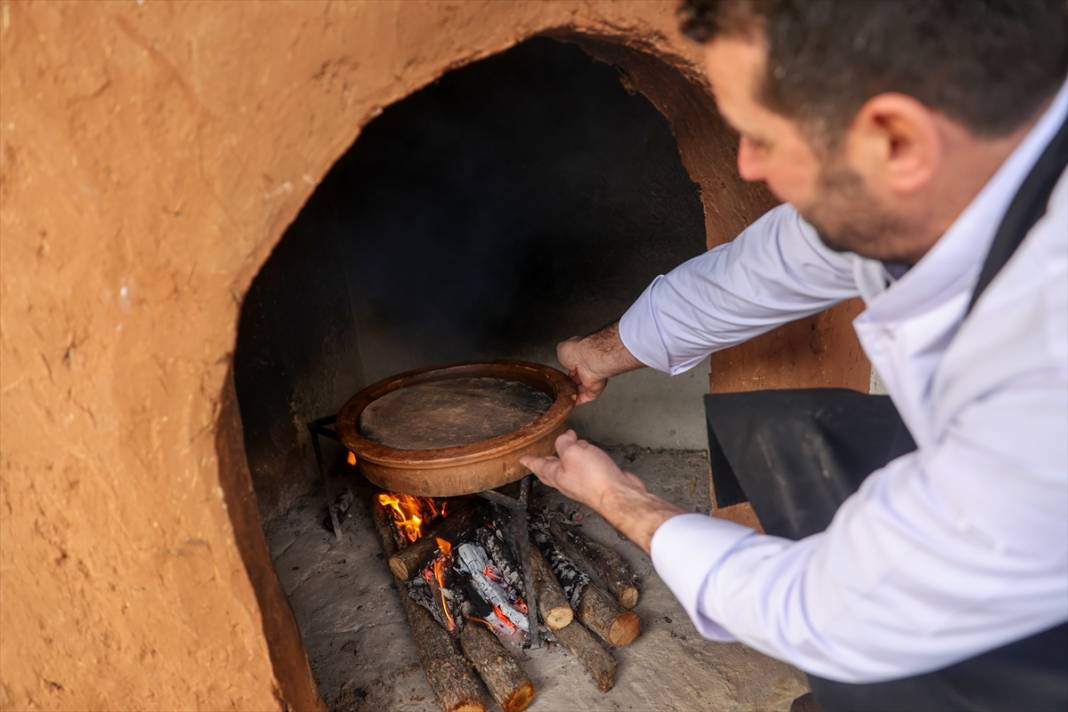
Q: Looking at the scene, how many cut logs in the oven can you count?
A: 7